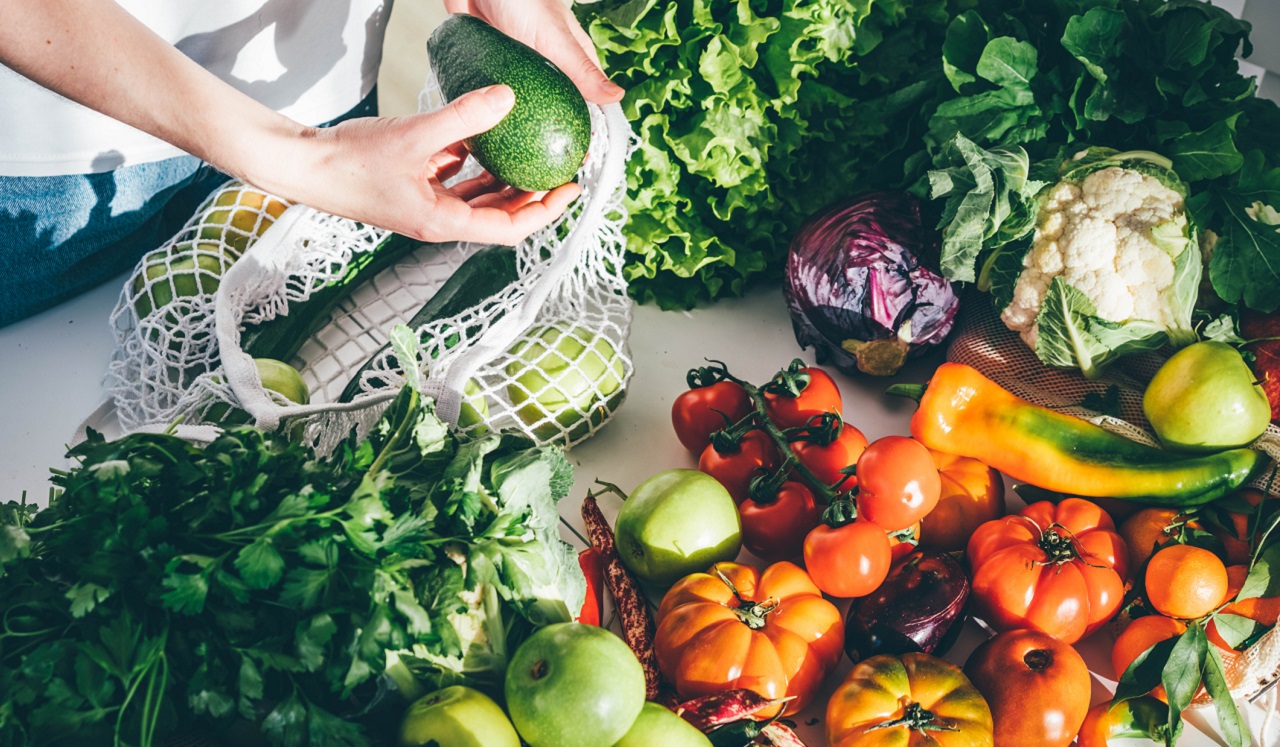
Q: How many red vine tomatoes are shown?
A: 7